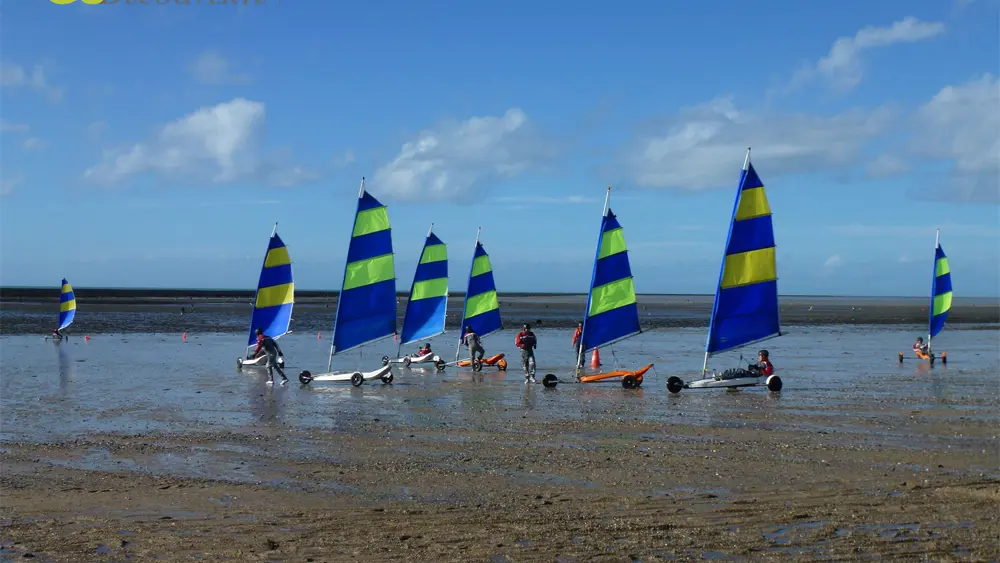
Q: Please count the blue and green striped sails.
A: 5